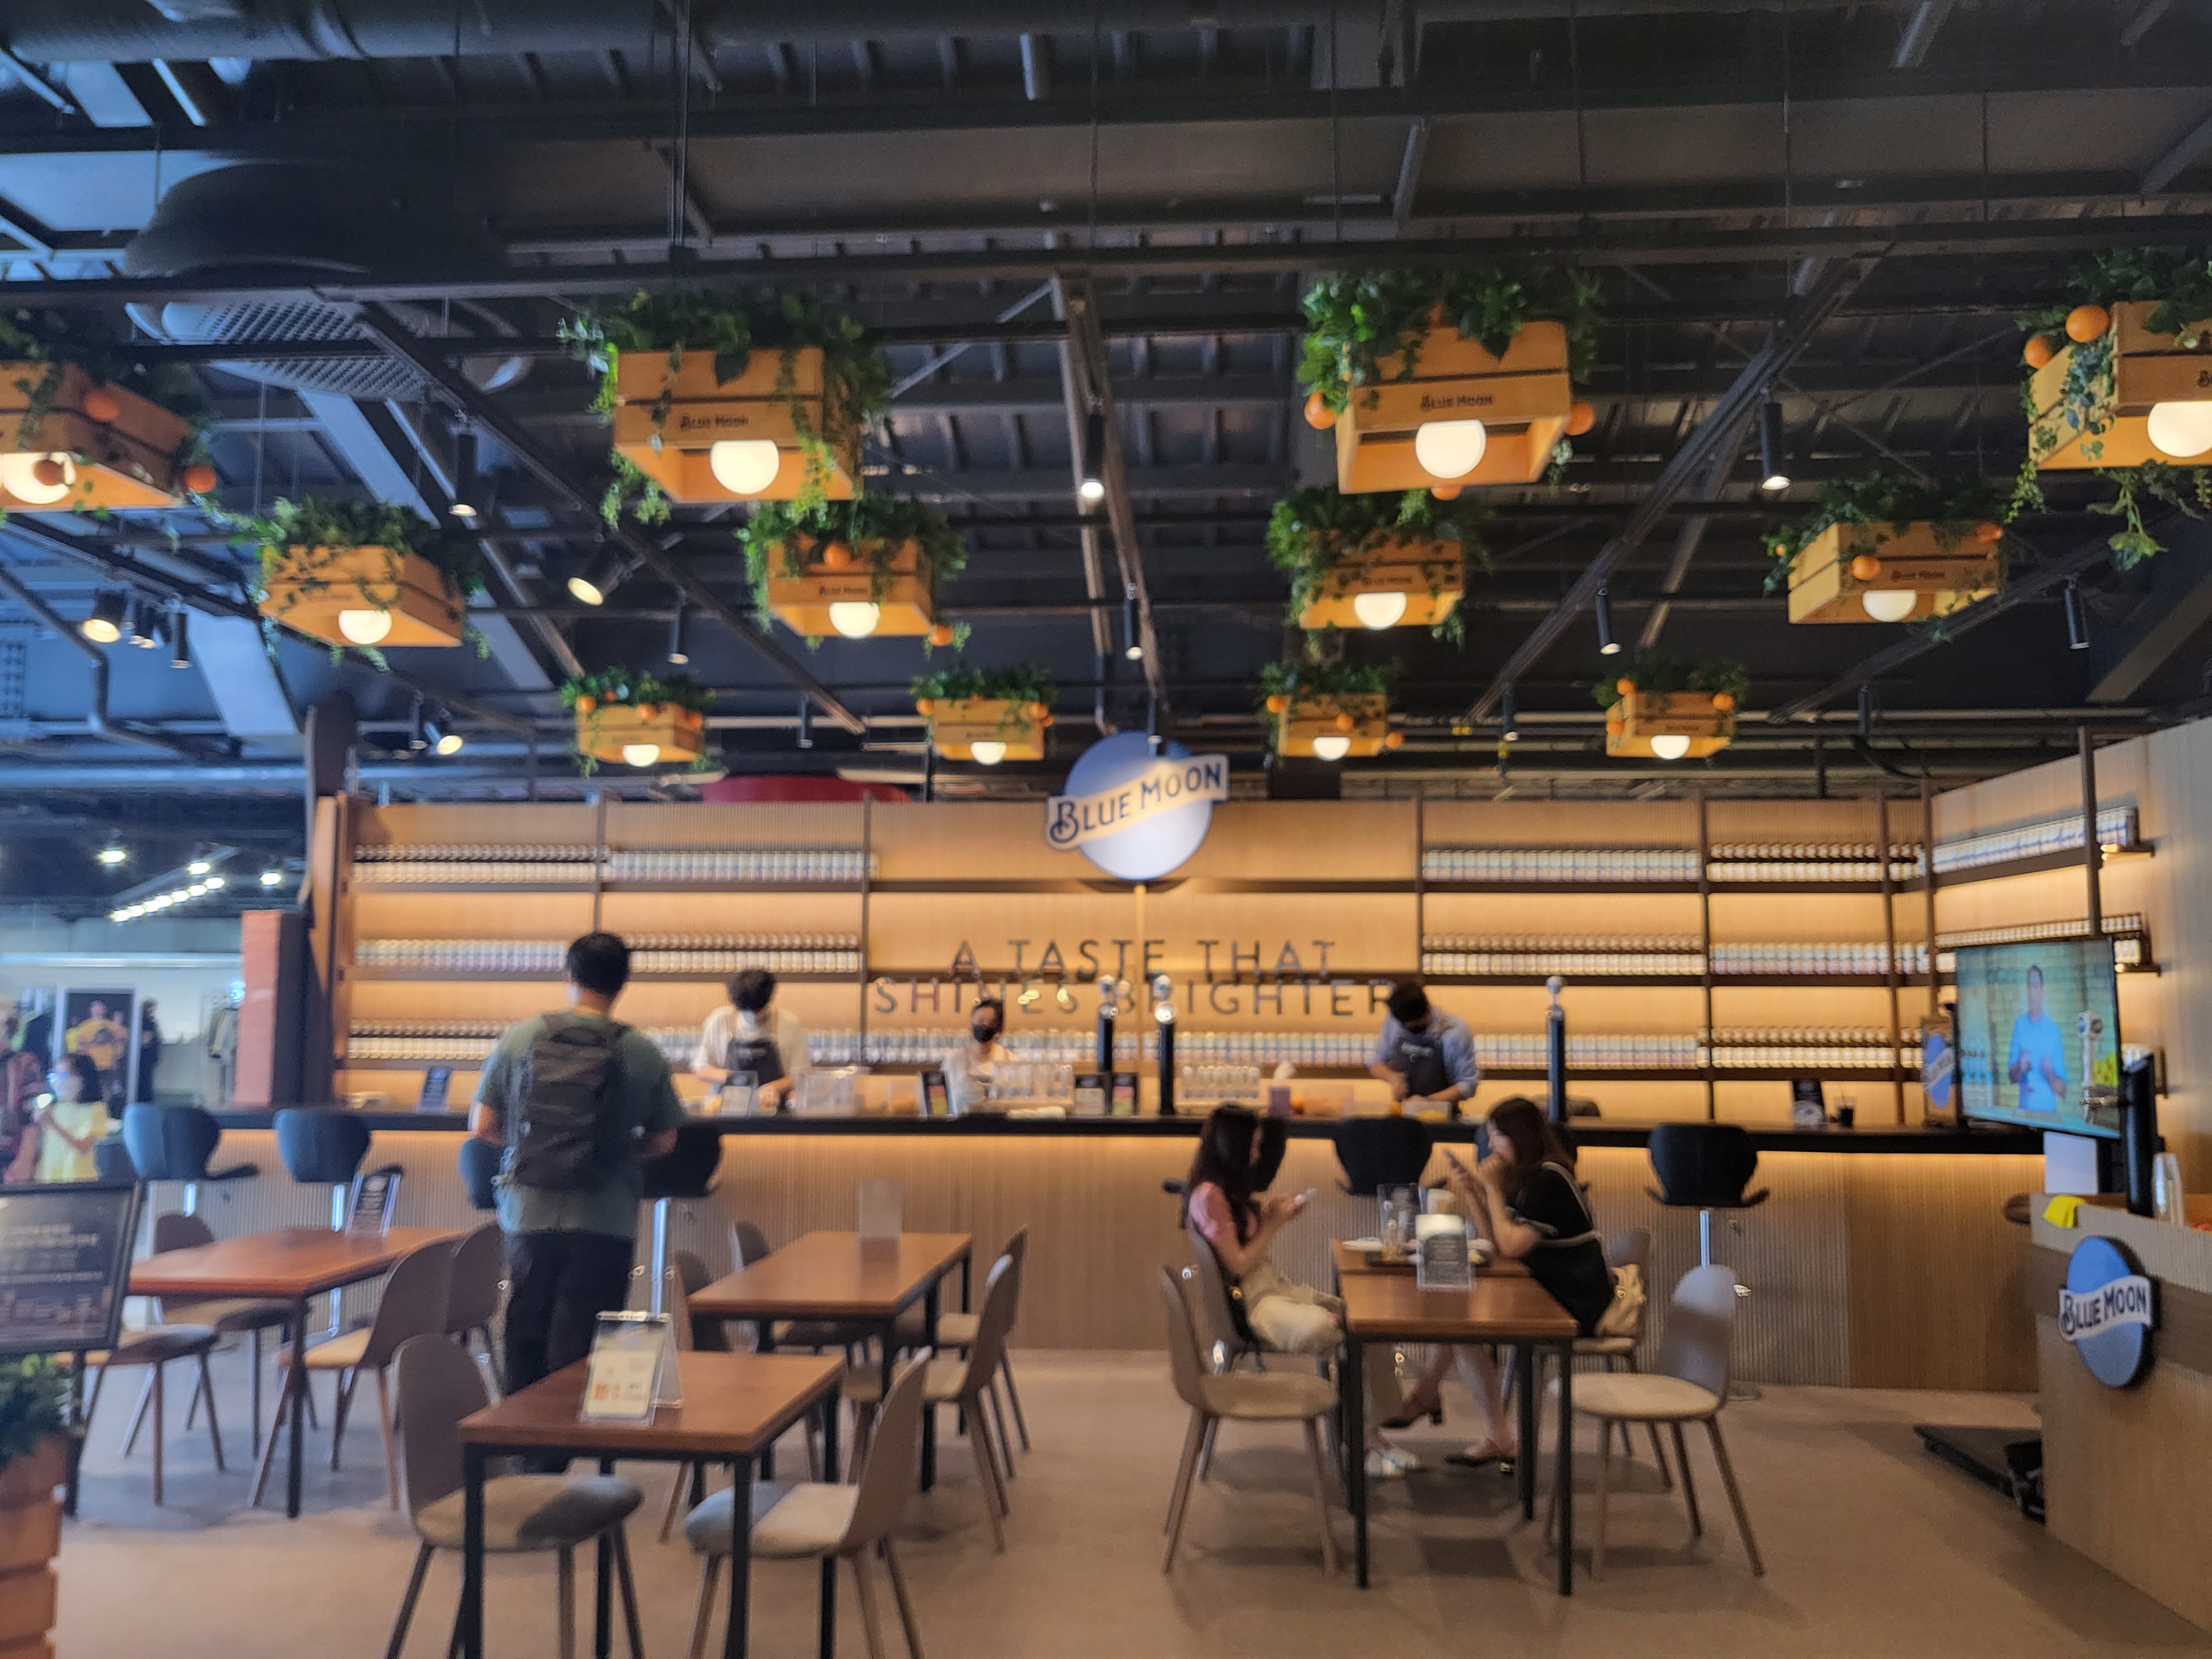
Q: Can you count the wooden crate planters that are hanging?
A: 12